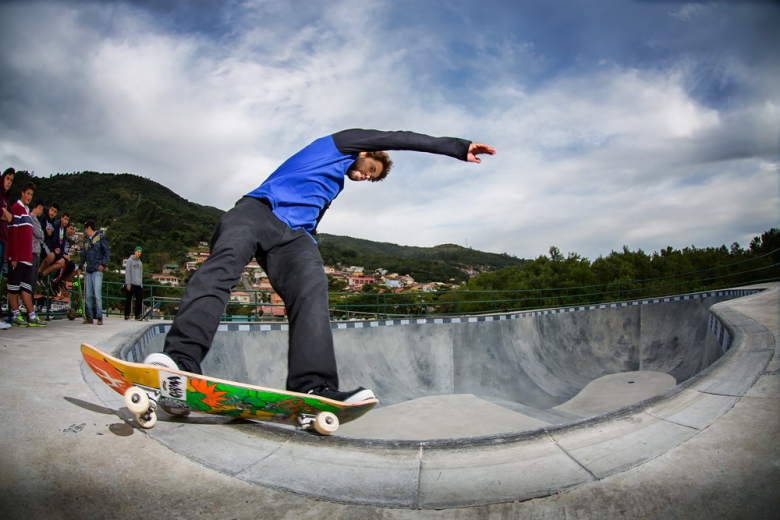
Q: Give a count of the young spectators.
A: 8